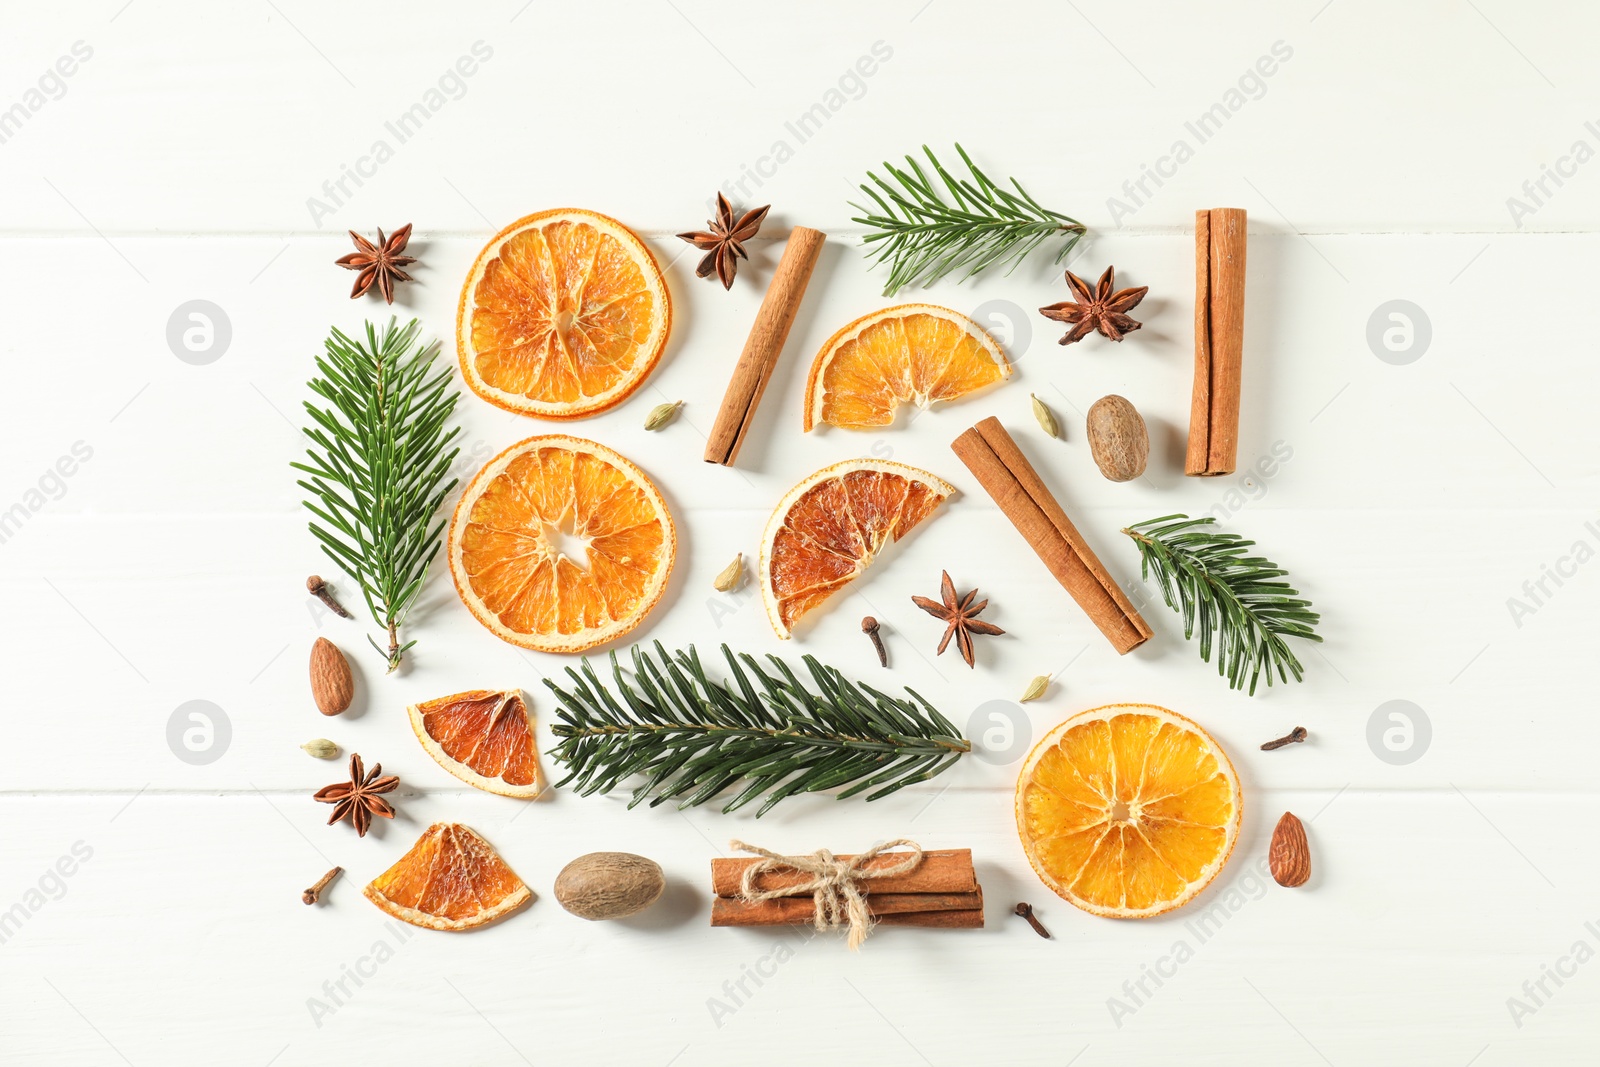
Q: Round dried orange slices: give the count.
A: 3